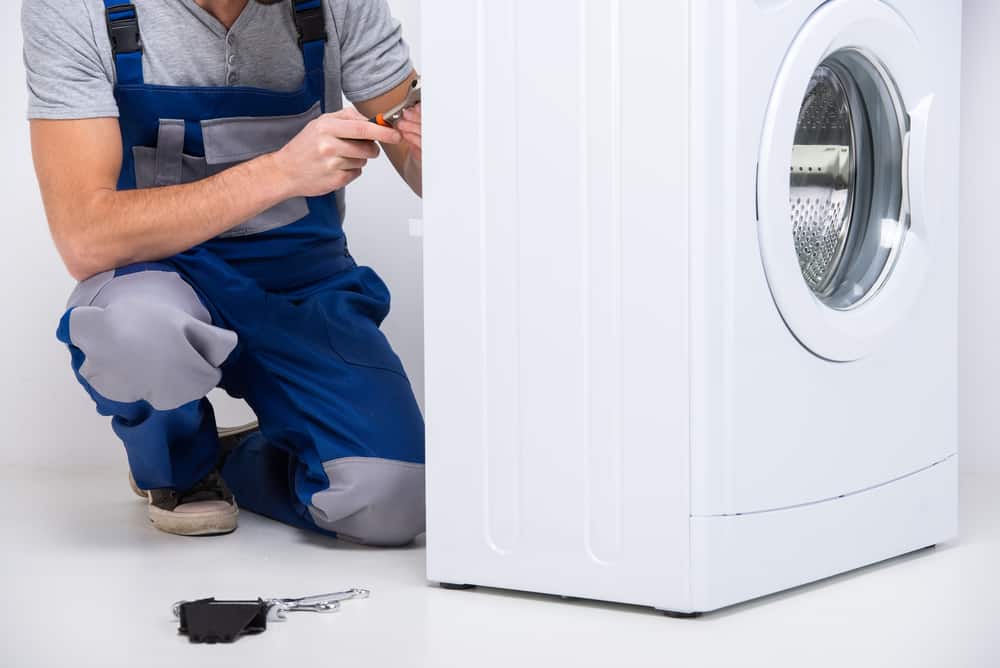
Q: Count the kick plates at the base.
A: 1